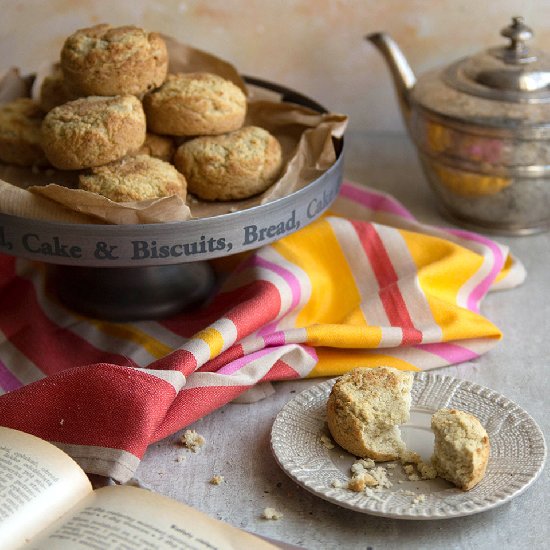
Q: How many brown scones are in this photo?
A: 9